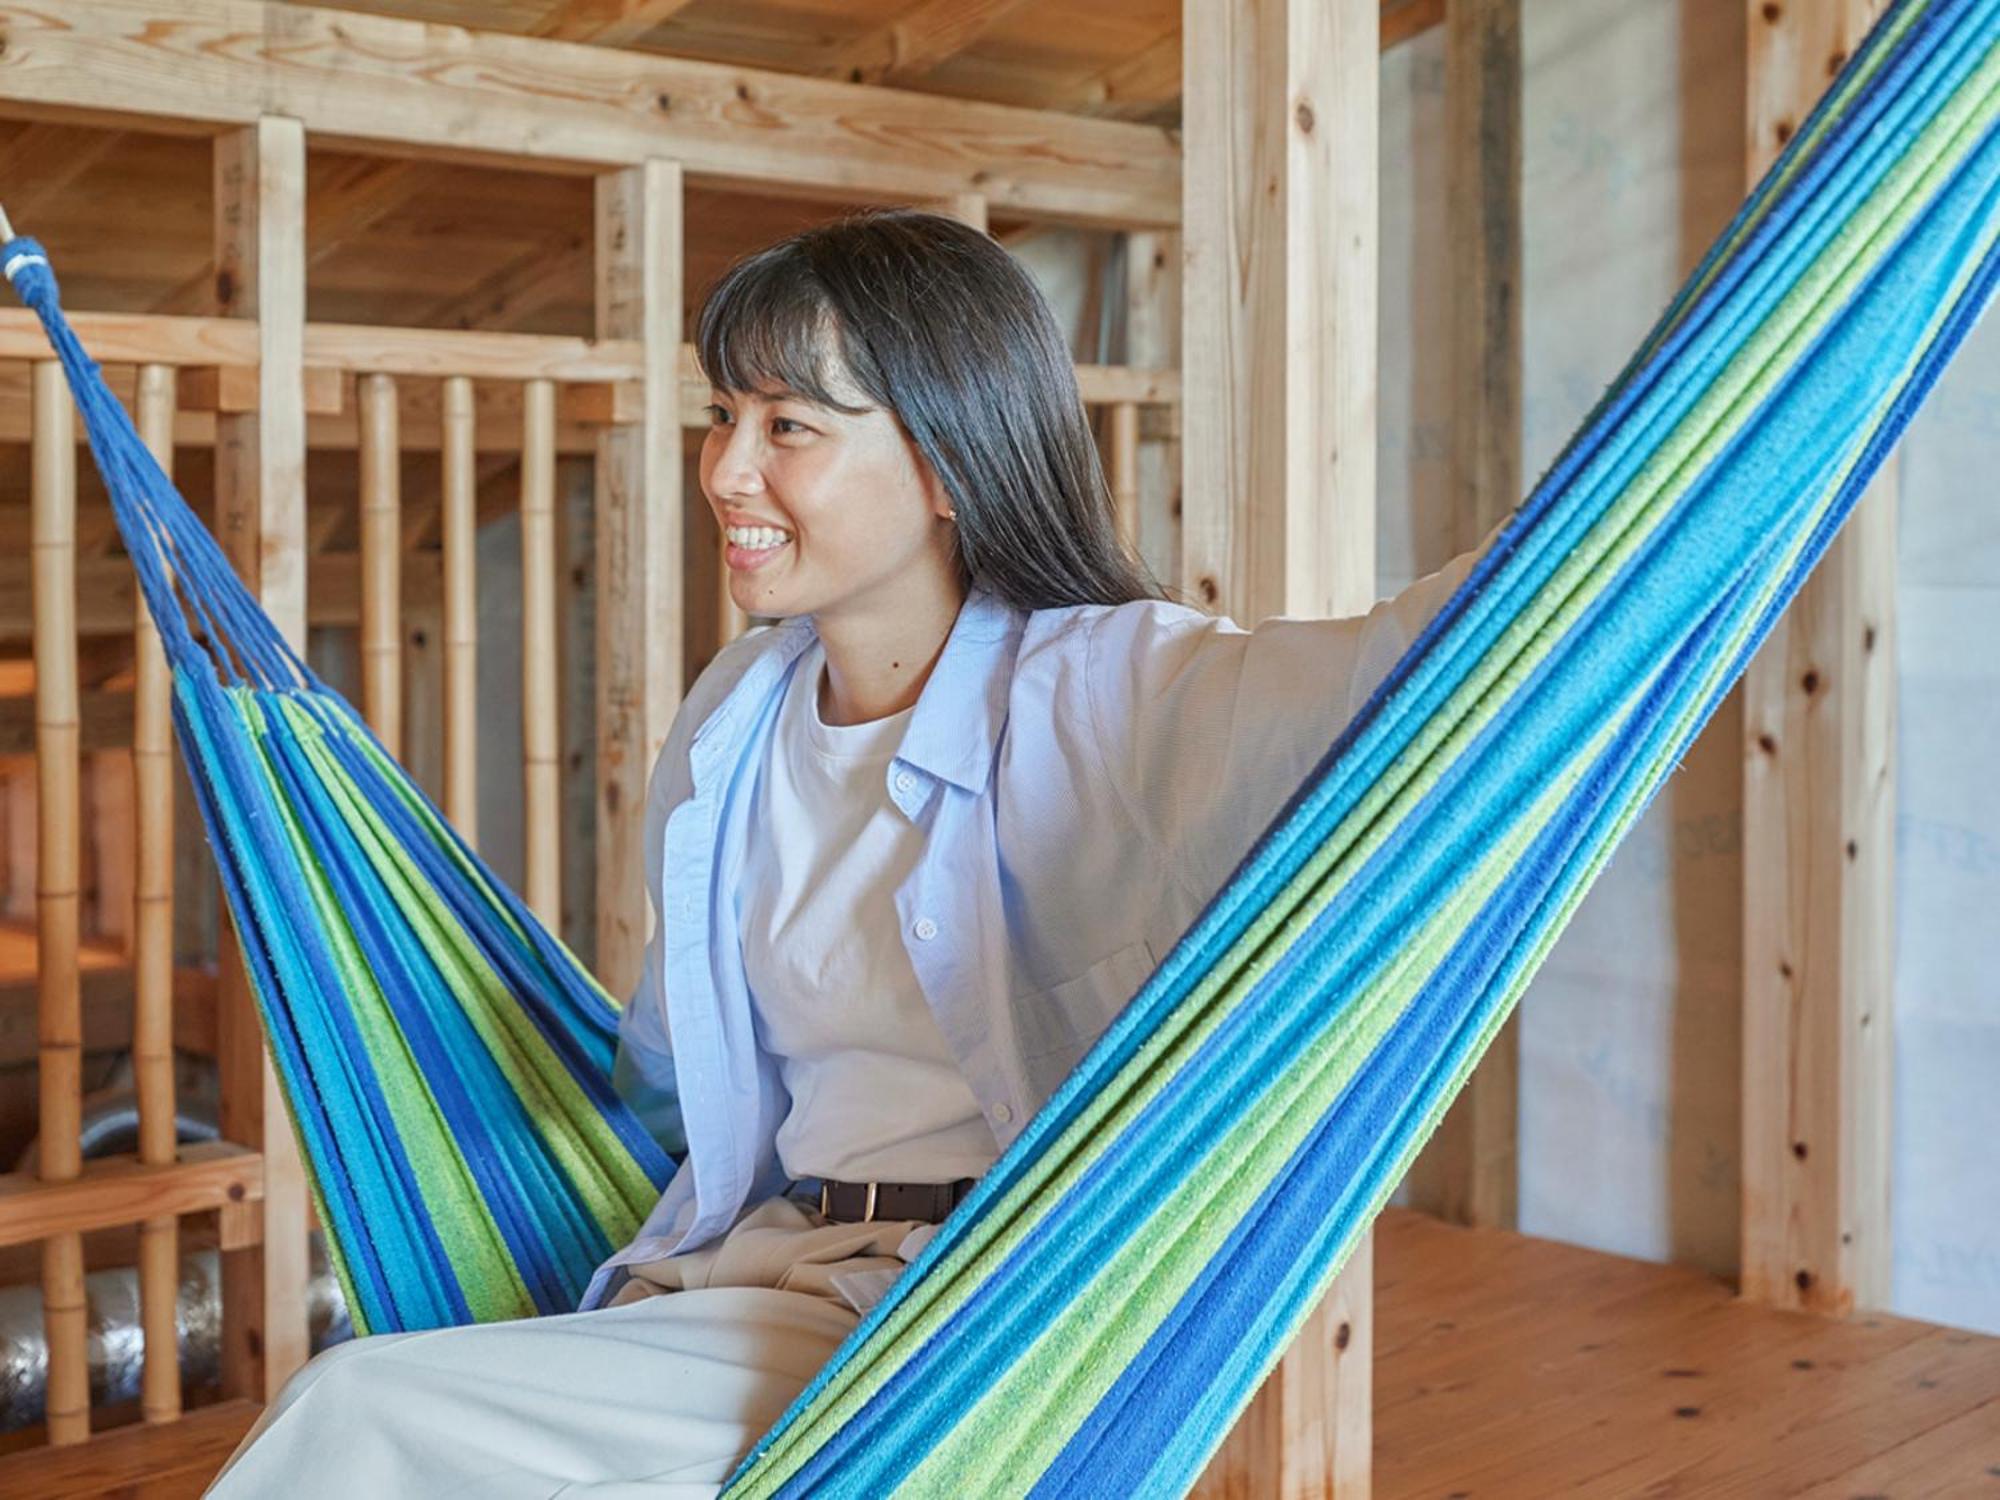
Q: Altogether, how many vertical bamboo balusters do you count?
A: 7